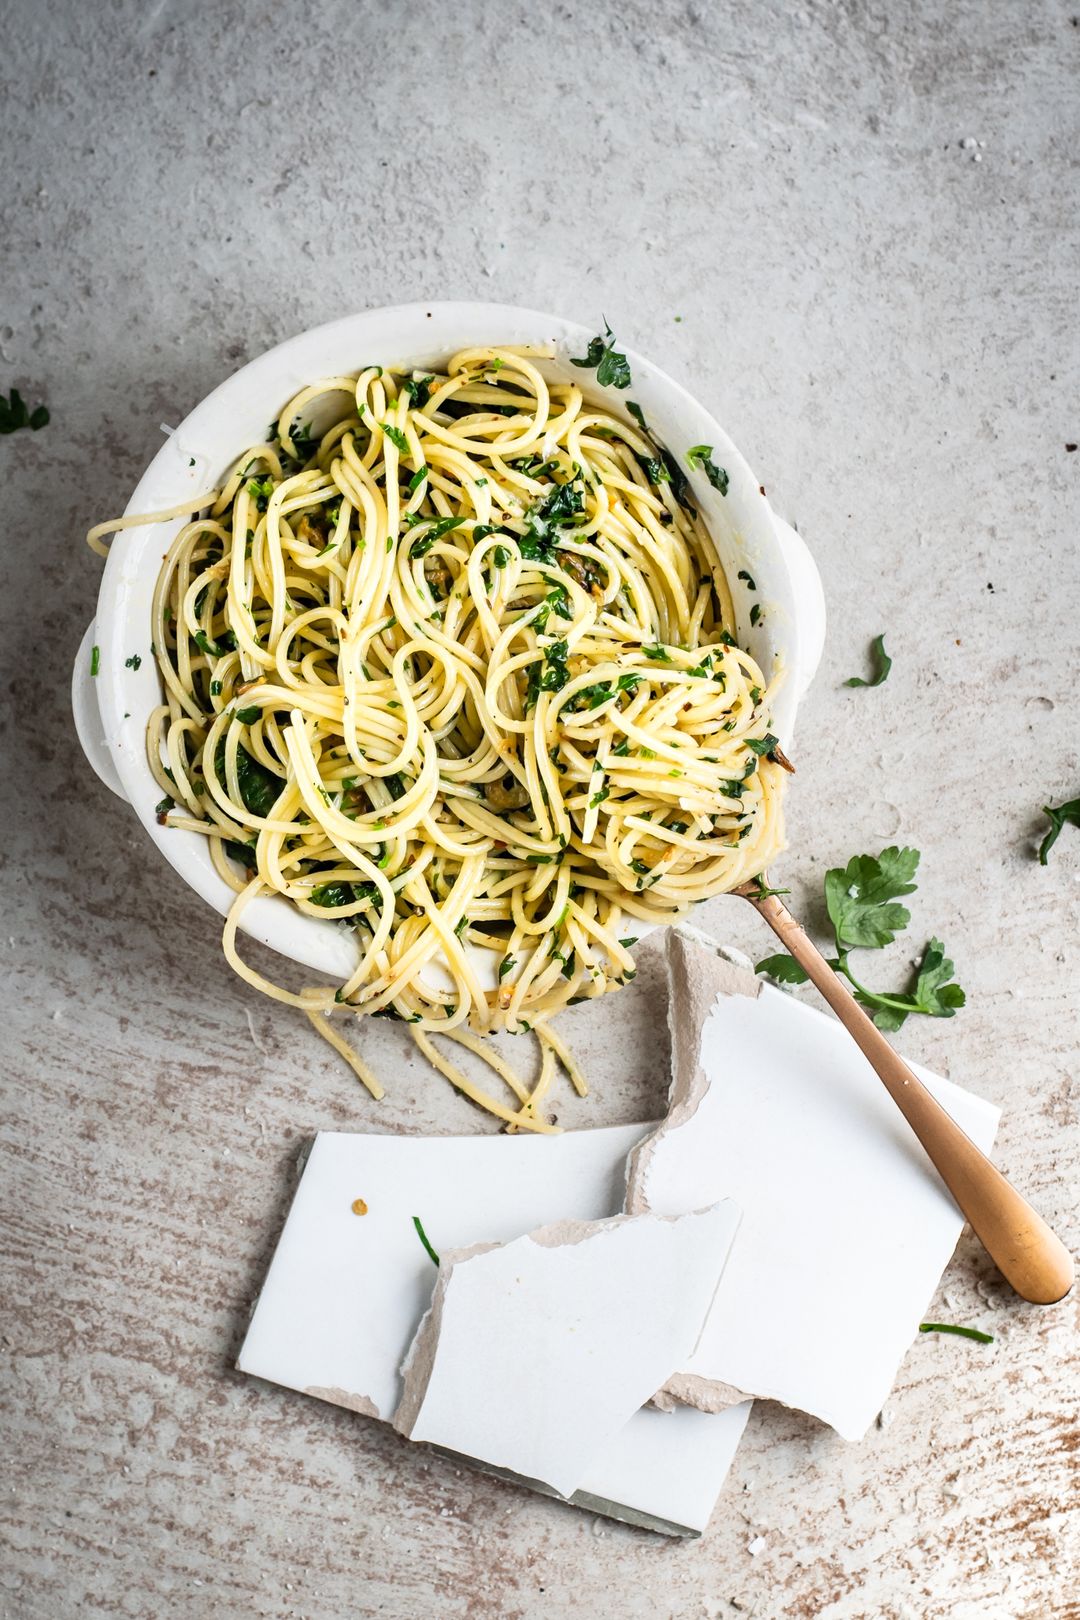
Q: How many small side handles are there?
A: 2